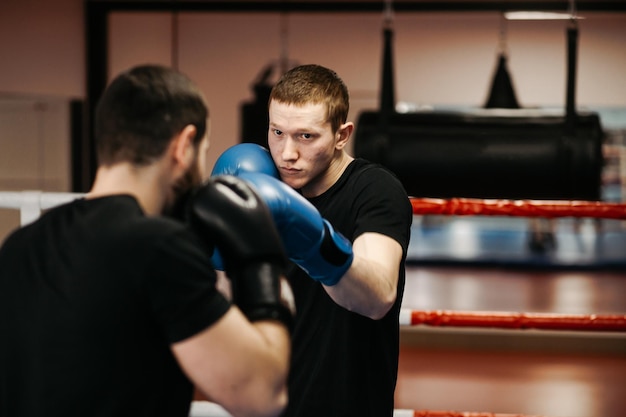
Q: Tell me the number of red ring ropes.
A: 3